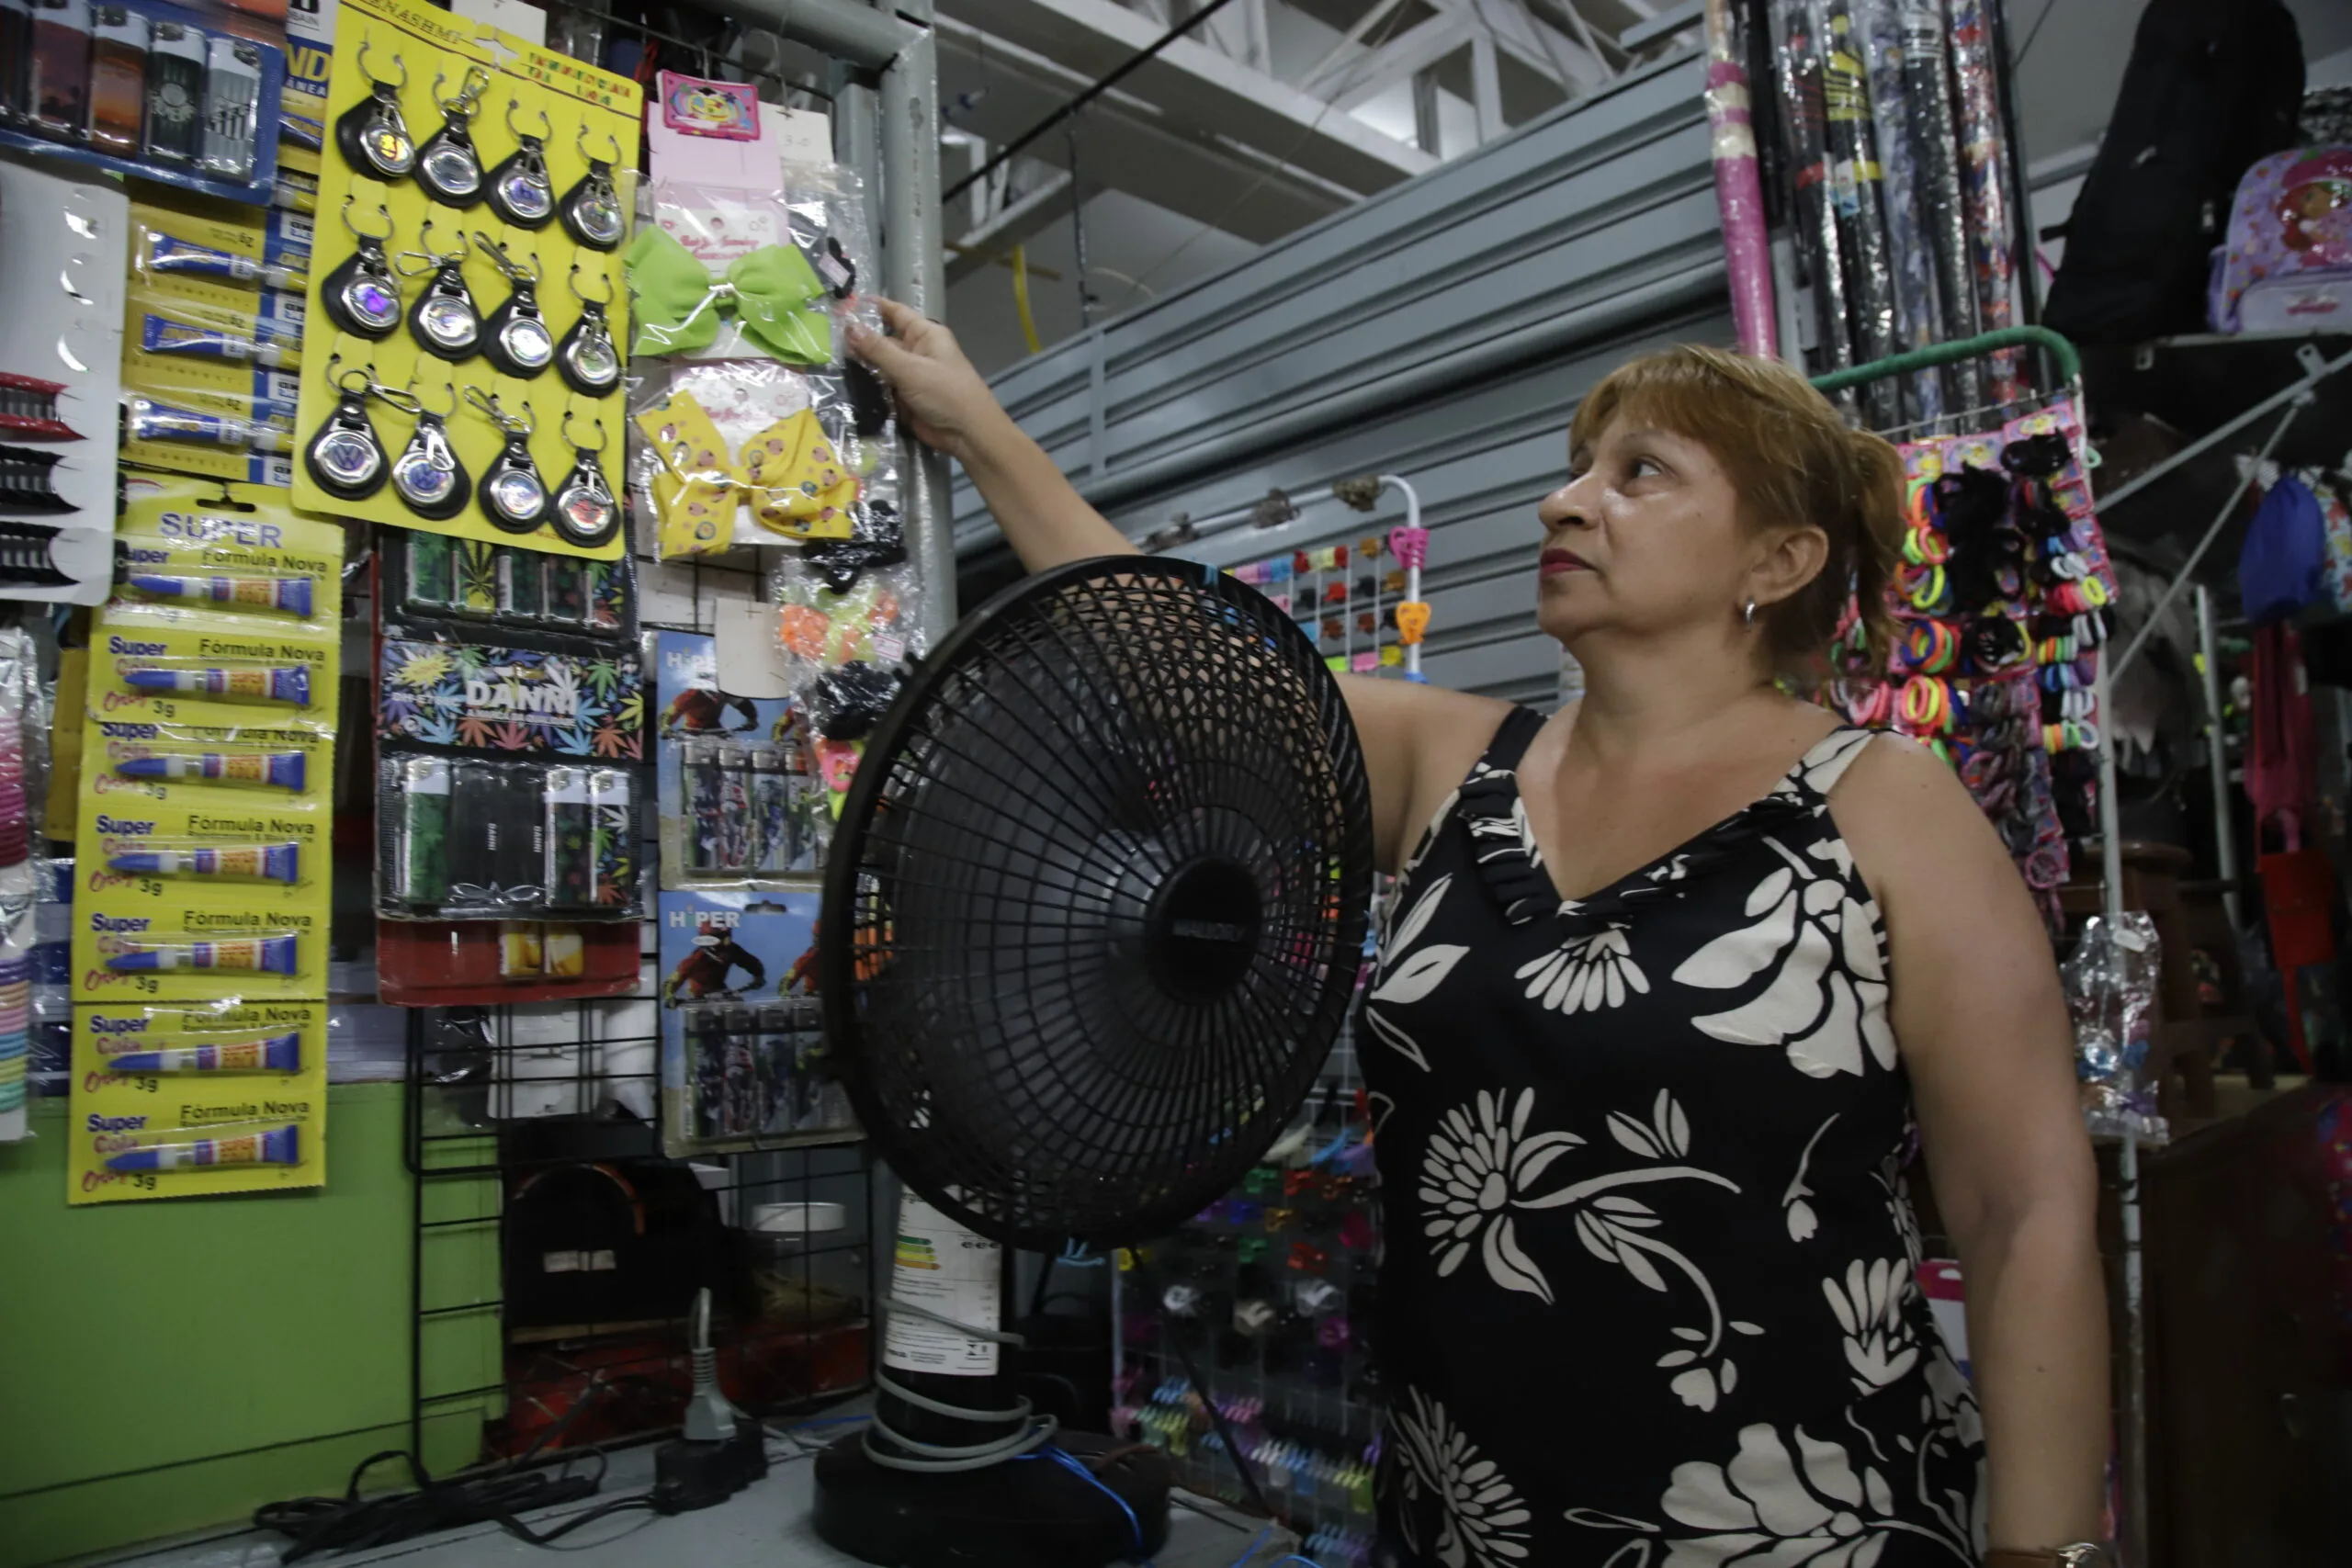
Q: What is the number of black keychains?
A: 12